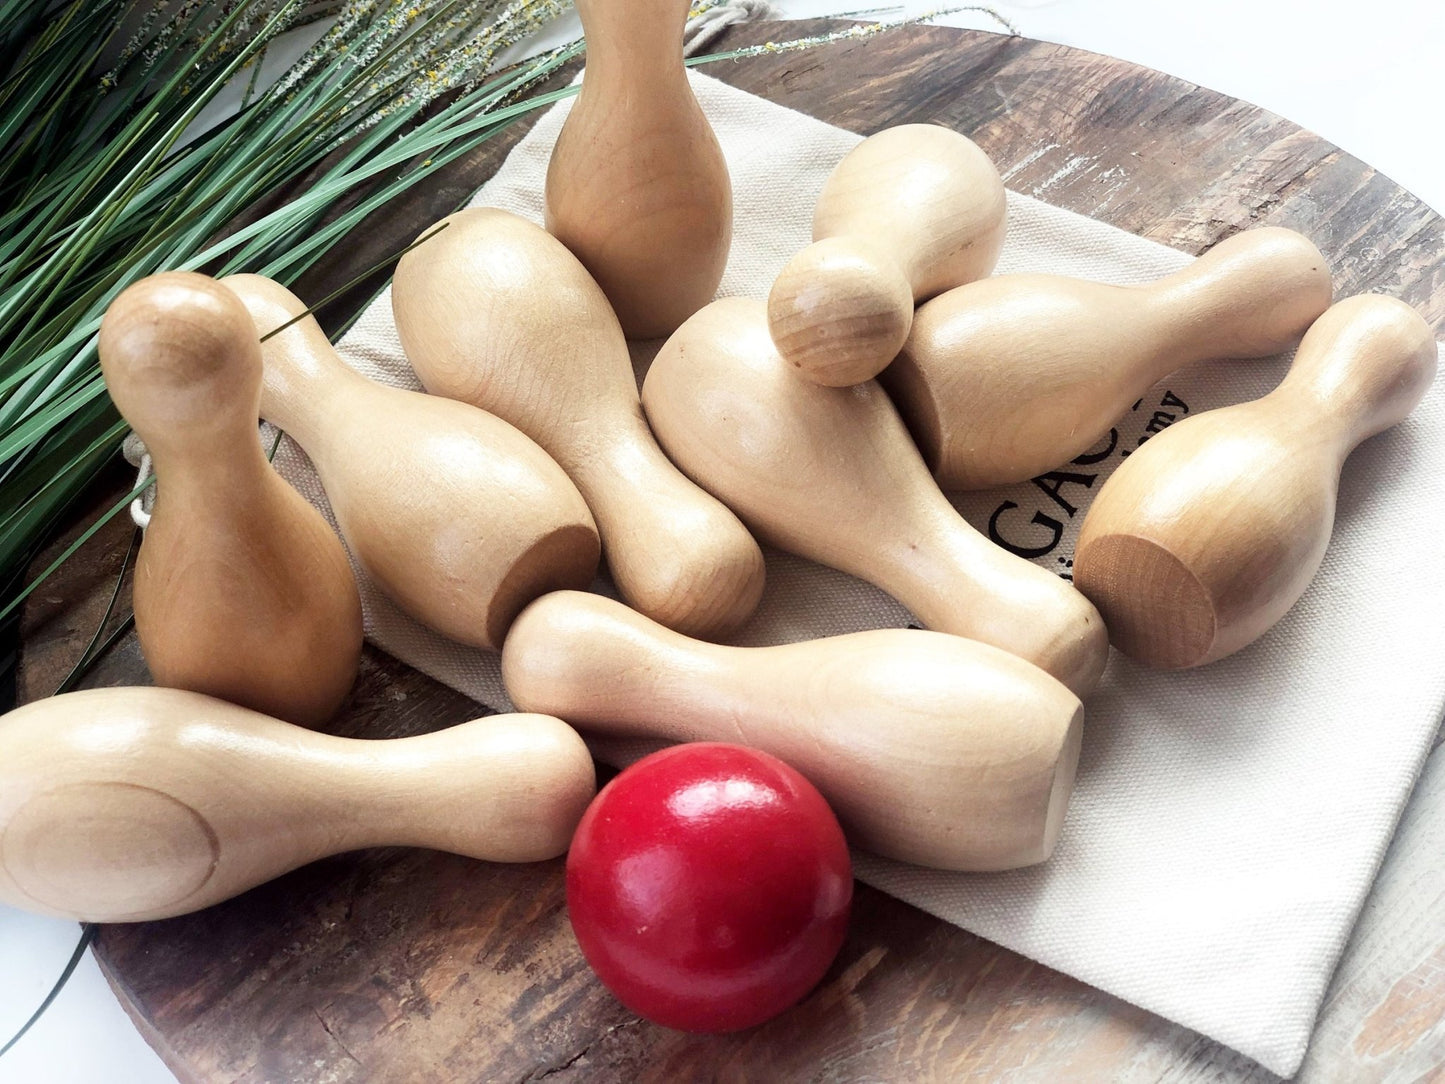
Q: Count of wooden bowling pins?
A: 10